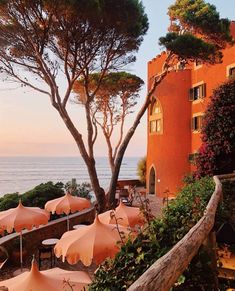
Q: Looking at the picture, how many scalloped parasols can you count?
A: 5